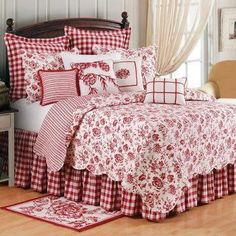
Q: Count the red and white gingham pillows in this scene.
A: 2